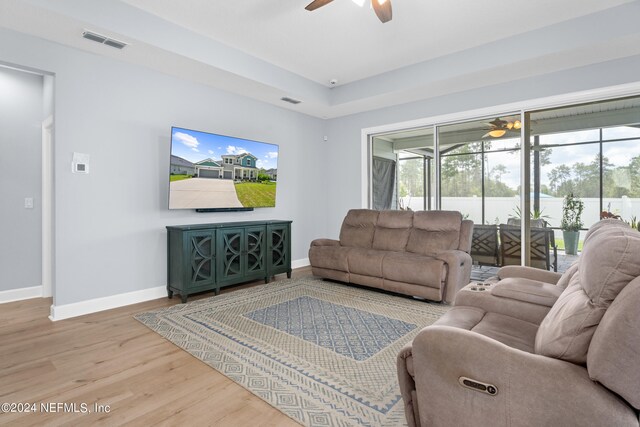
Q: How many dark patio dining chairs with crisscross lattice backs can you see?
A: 2